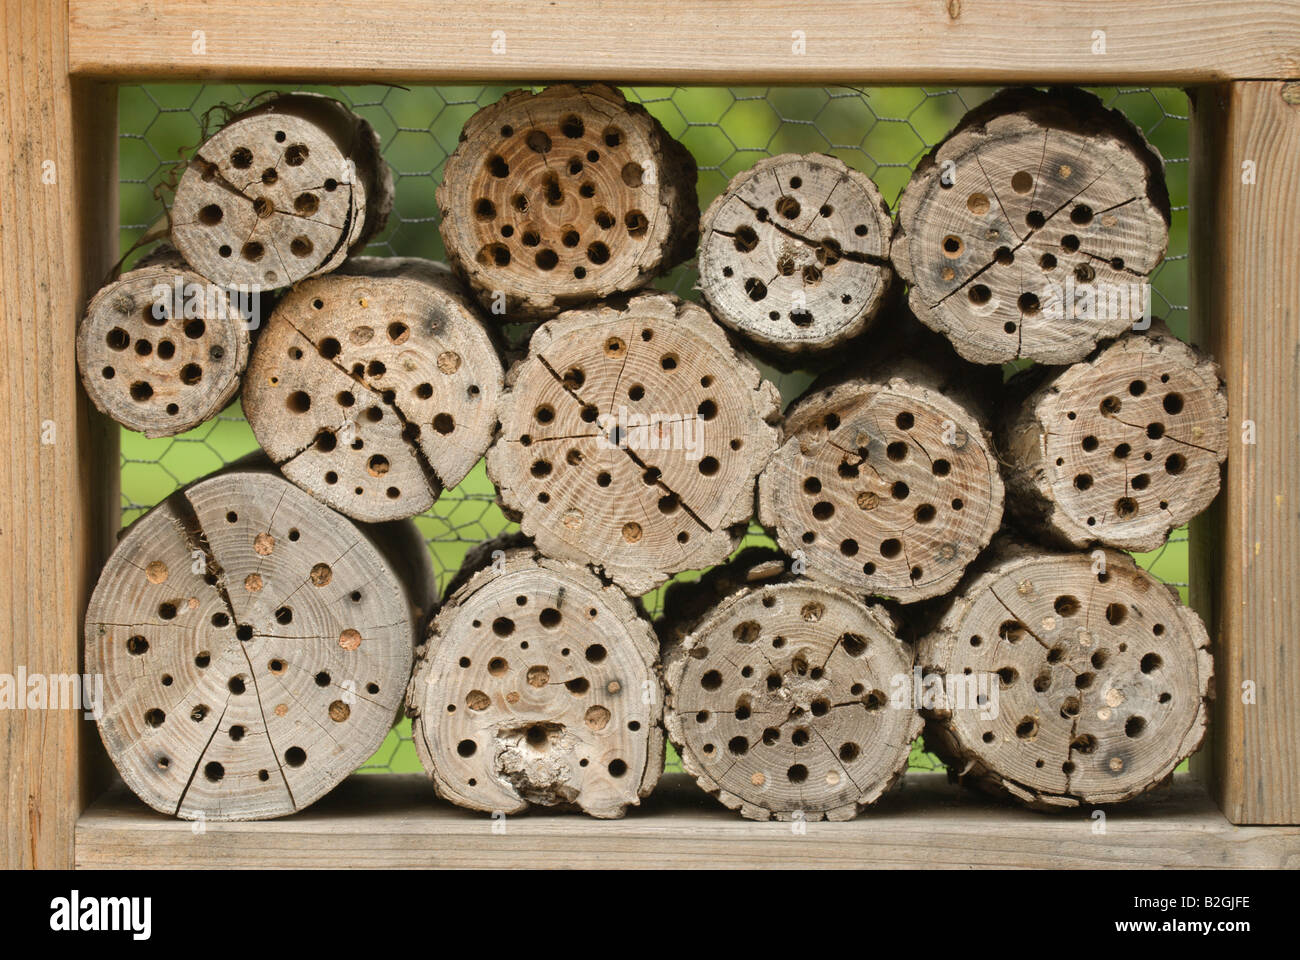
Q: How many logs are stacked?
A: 13